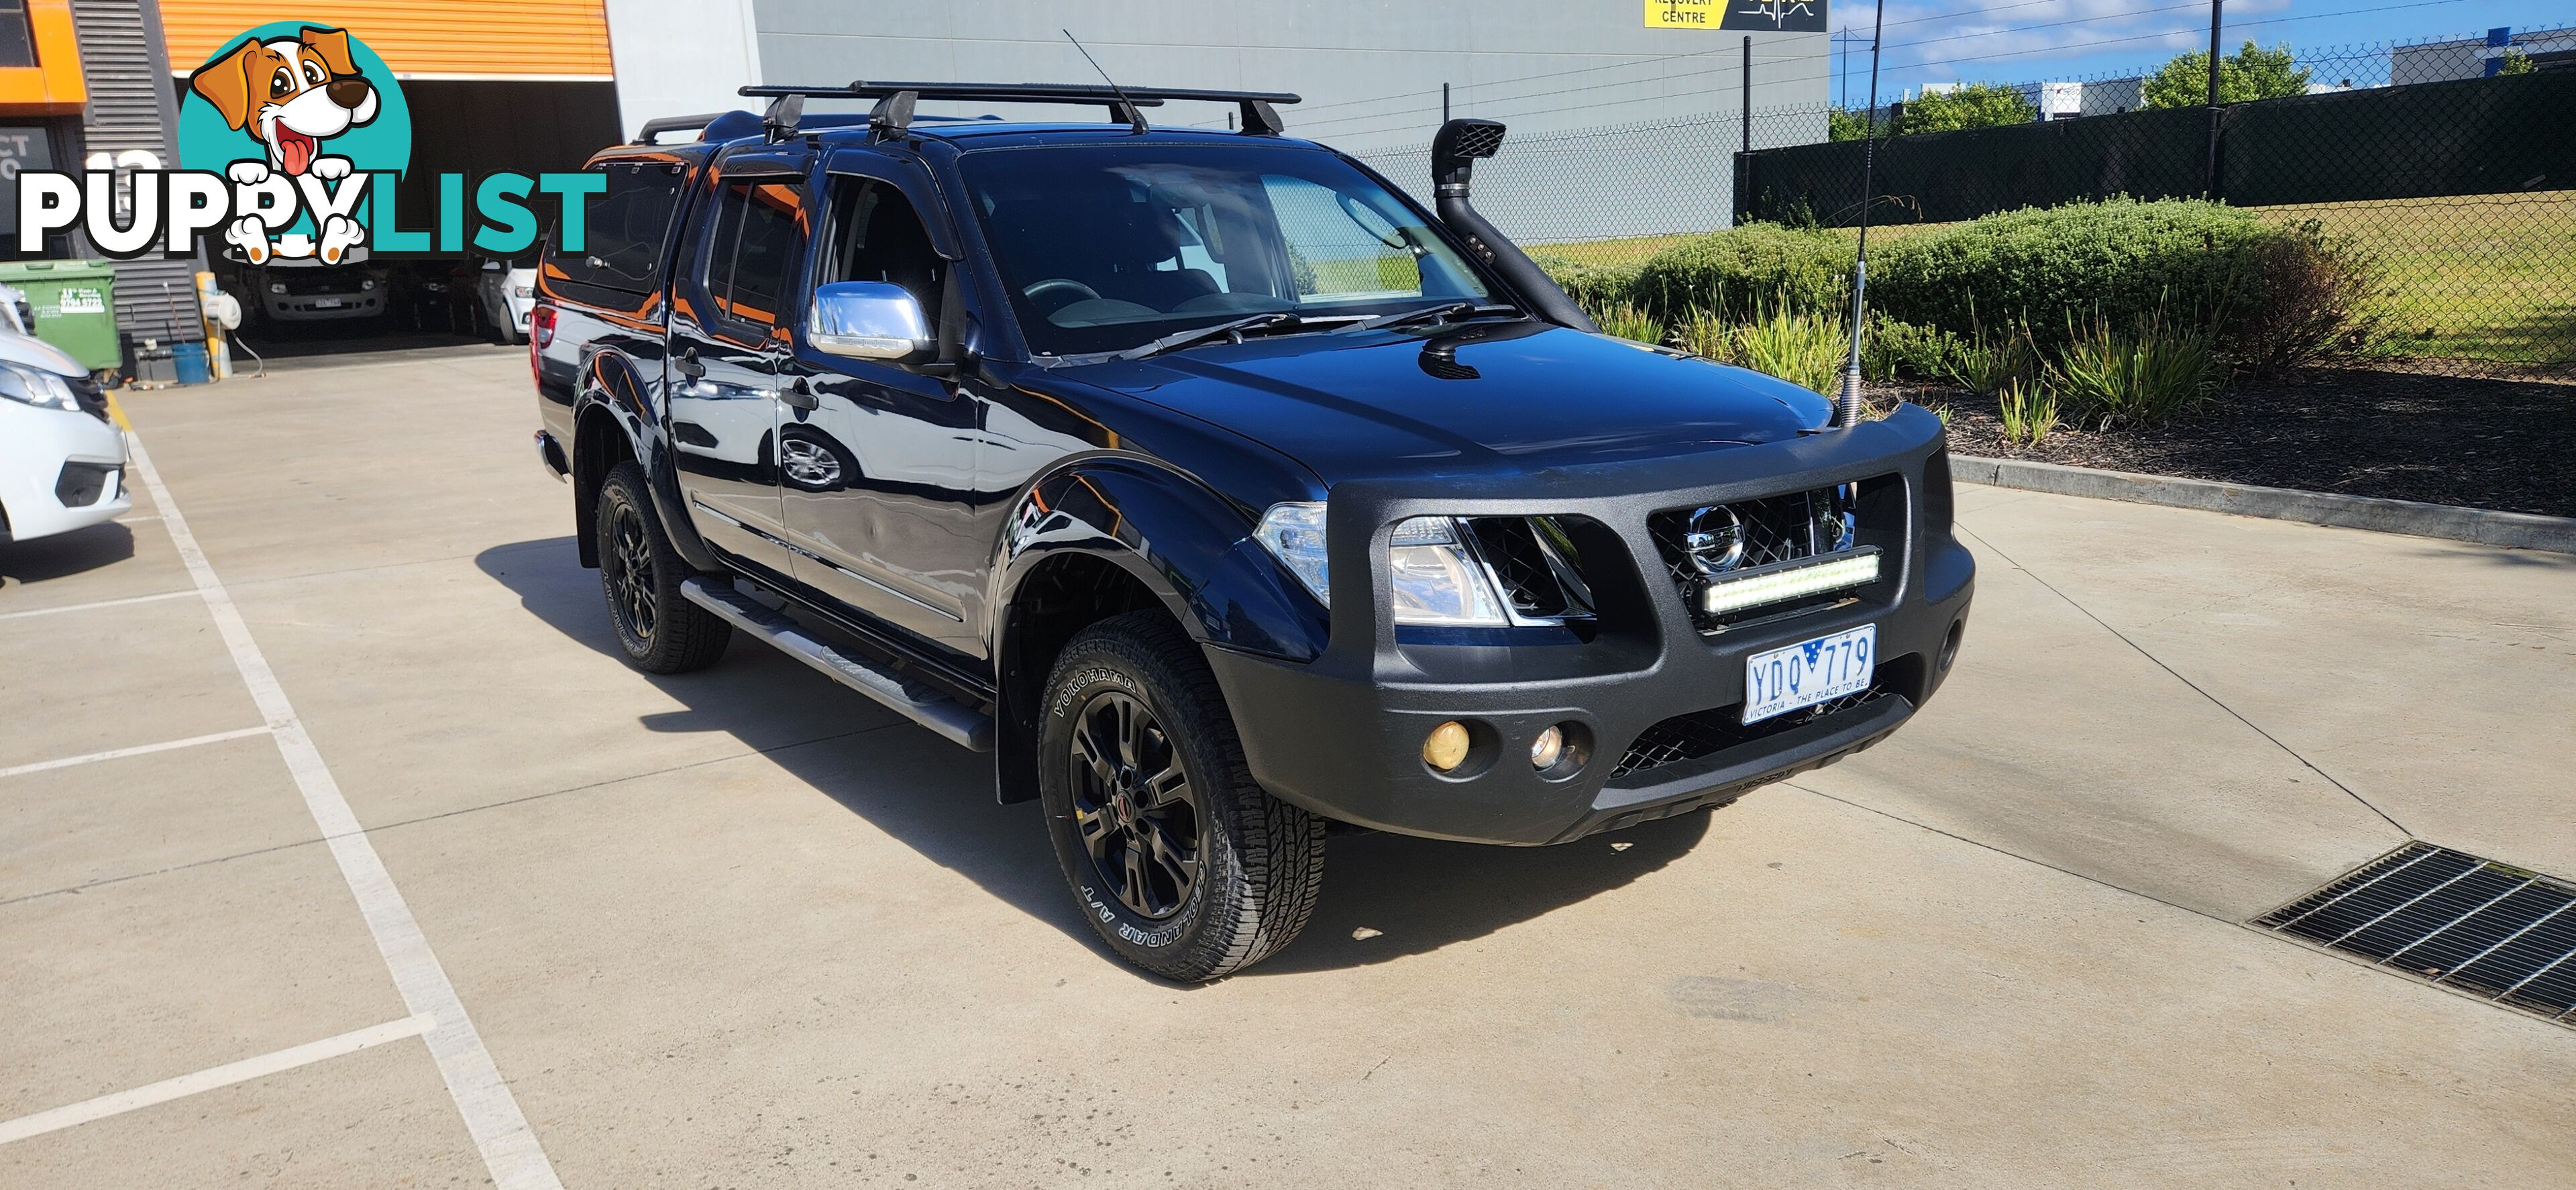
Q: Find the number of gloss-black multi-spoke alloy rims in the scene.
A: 2